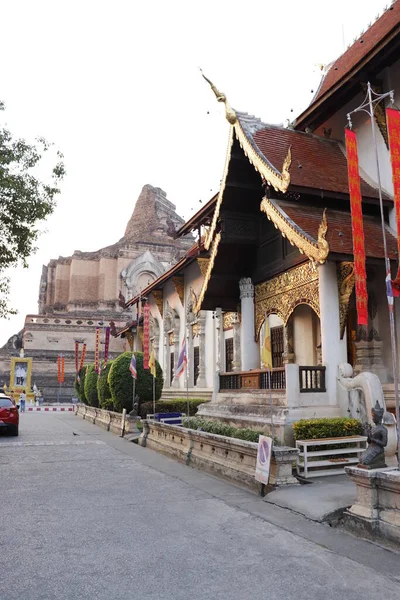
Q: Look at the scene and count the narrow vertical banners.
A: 9